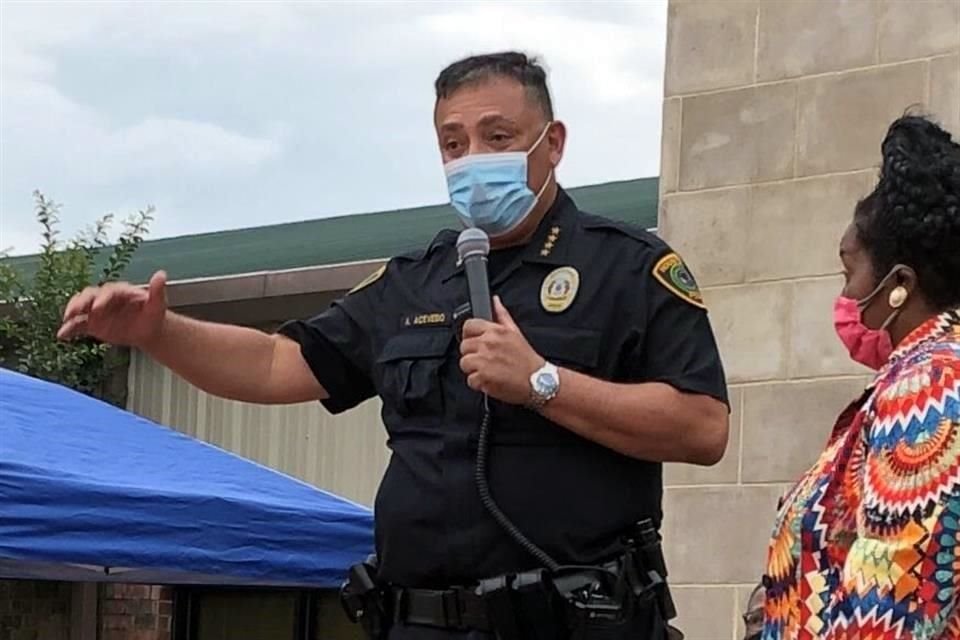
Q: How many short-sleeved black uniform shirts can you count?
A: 1